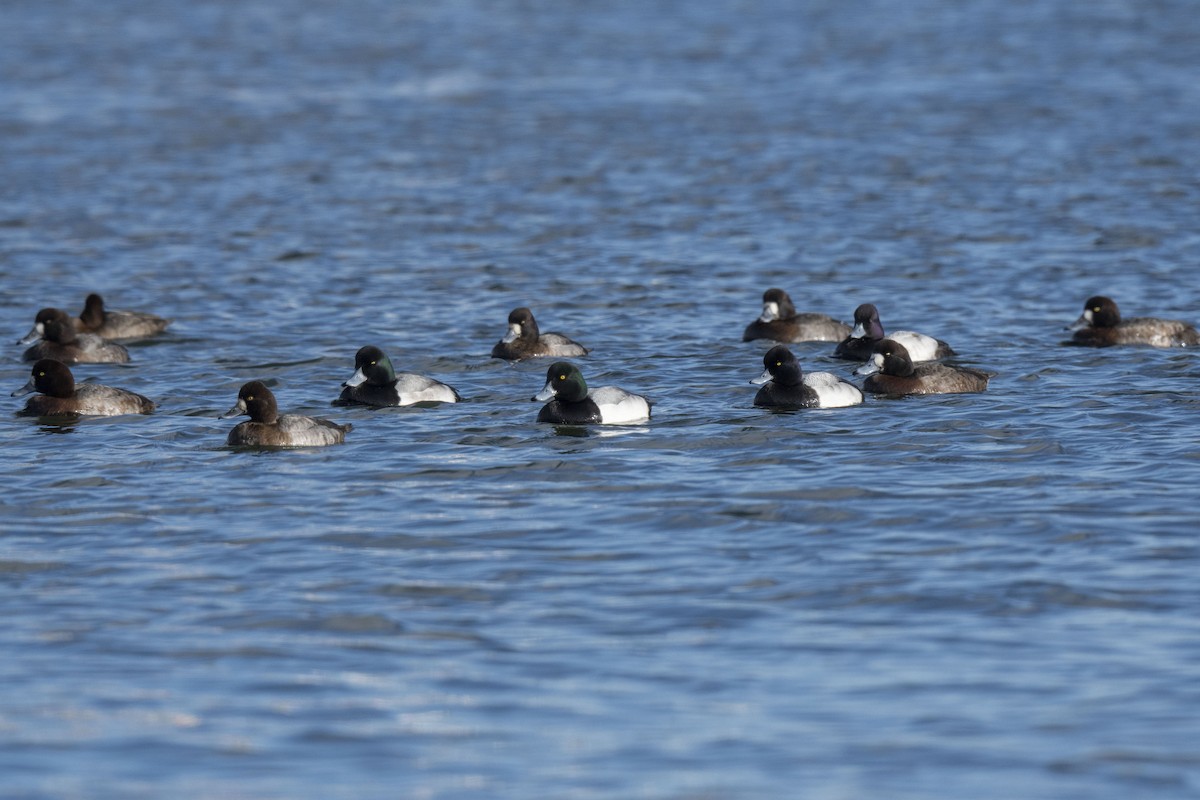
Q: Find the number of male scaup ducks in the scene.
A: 4